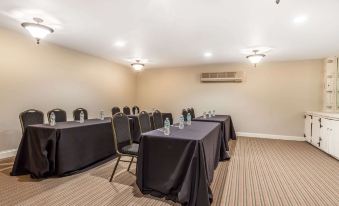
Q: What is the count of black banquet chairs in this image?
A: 12